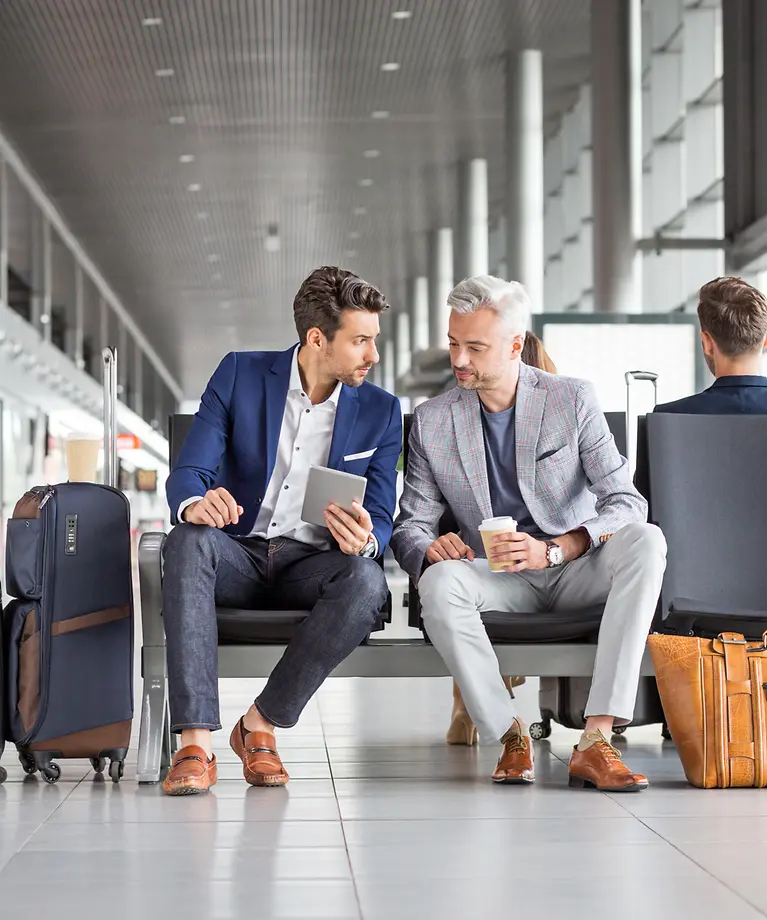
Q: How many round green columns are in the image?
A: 0